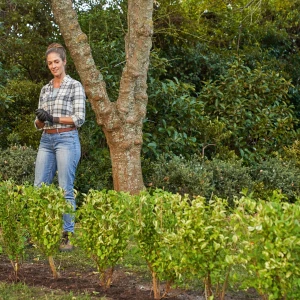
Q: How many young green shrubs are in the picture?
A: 6